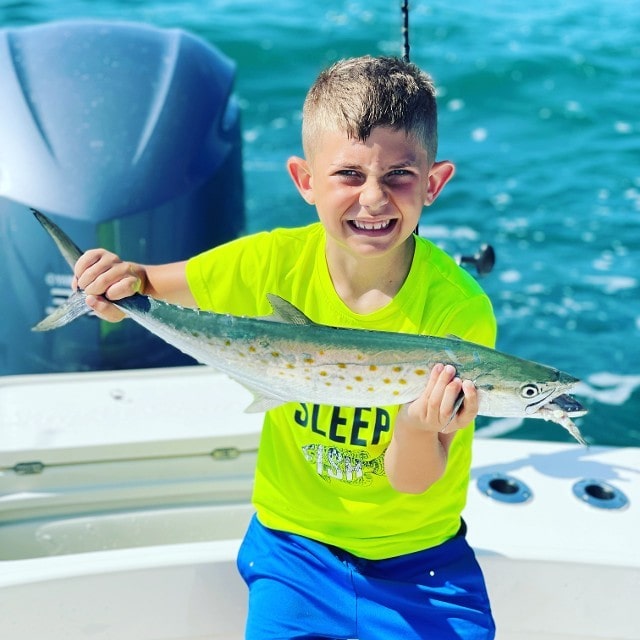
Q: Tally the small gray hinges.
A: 2